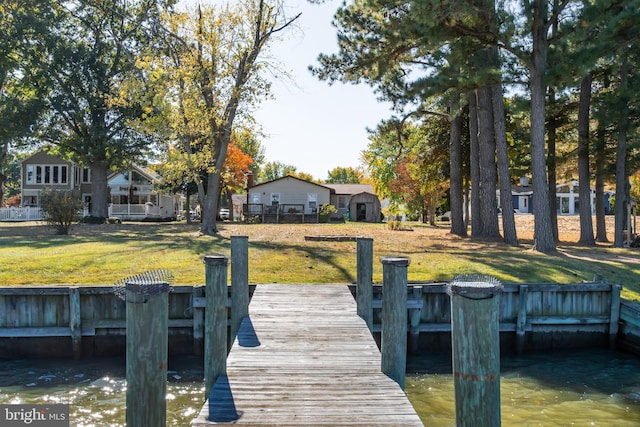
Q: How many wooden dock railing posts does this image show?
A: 6